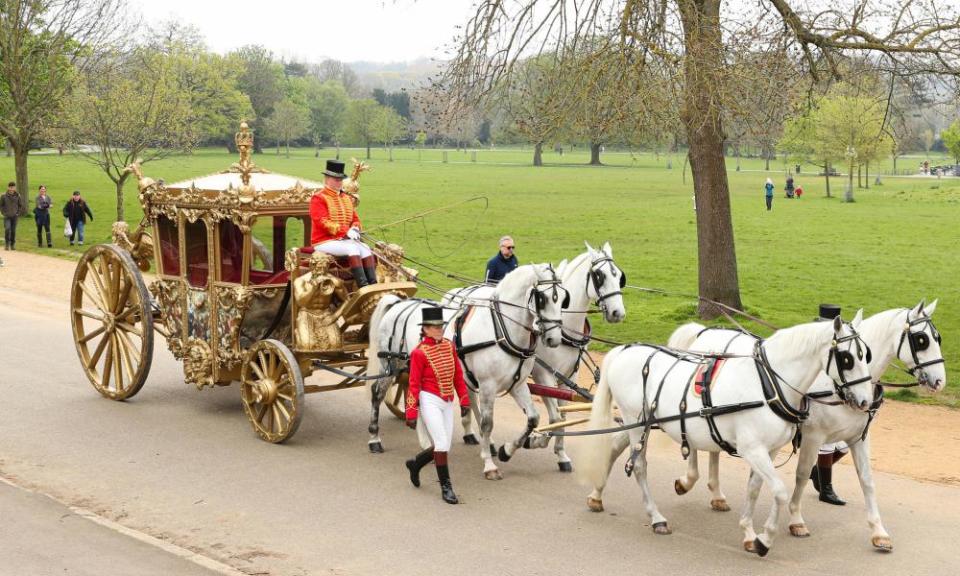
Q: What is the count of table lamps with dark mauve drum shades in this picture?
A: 0